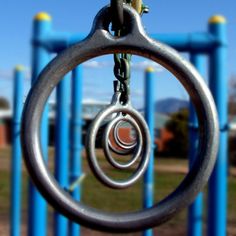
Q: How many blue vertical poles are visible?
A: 7